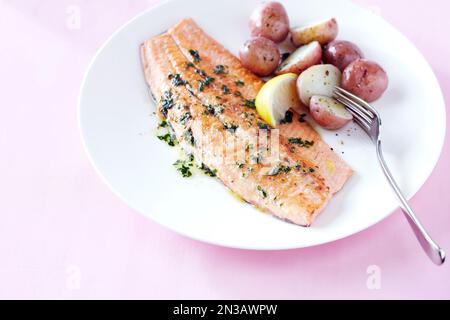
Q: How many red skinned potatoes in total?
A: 8